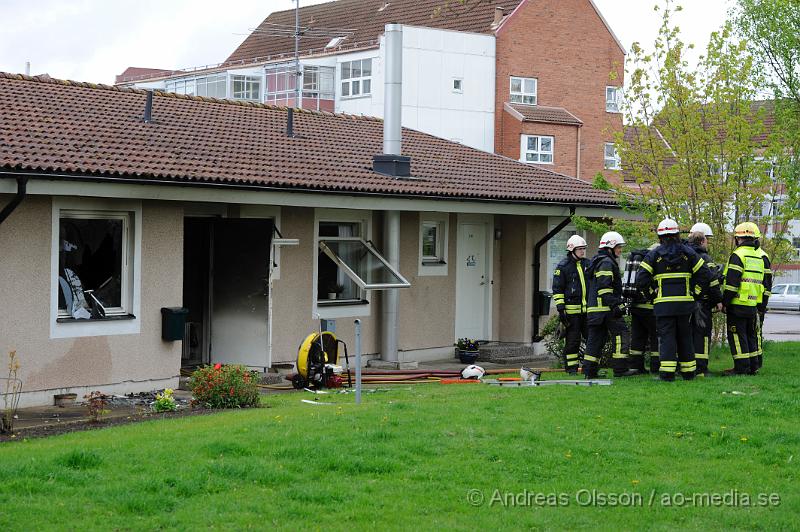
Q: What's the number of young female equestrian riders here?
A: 0